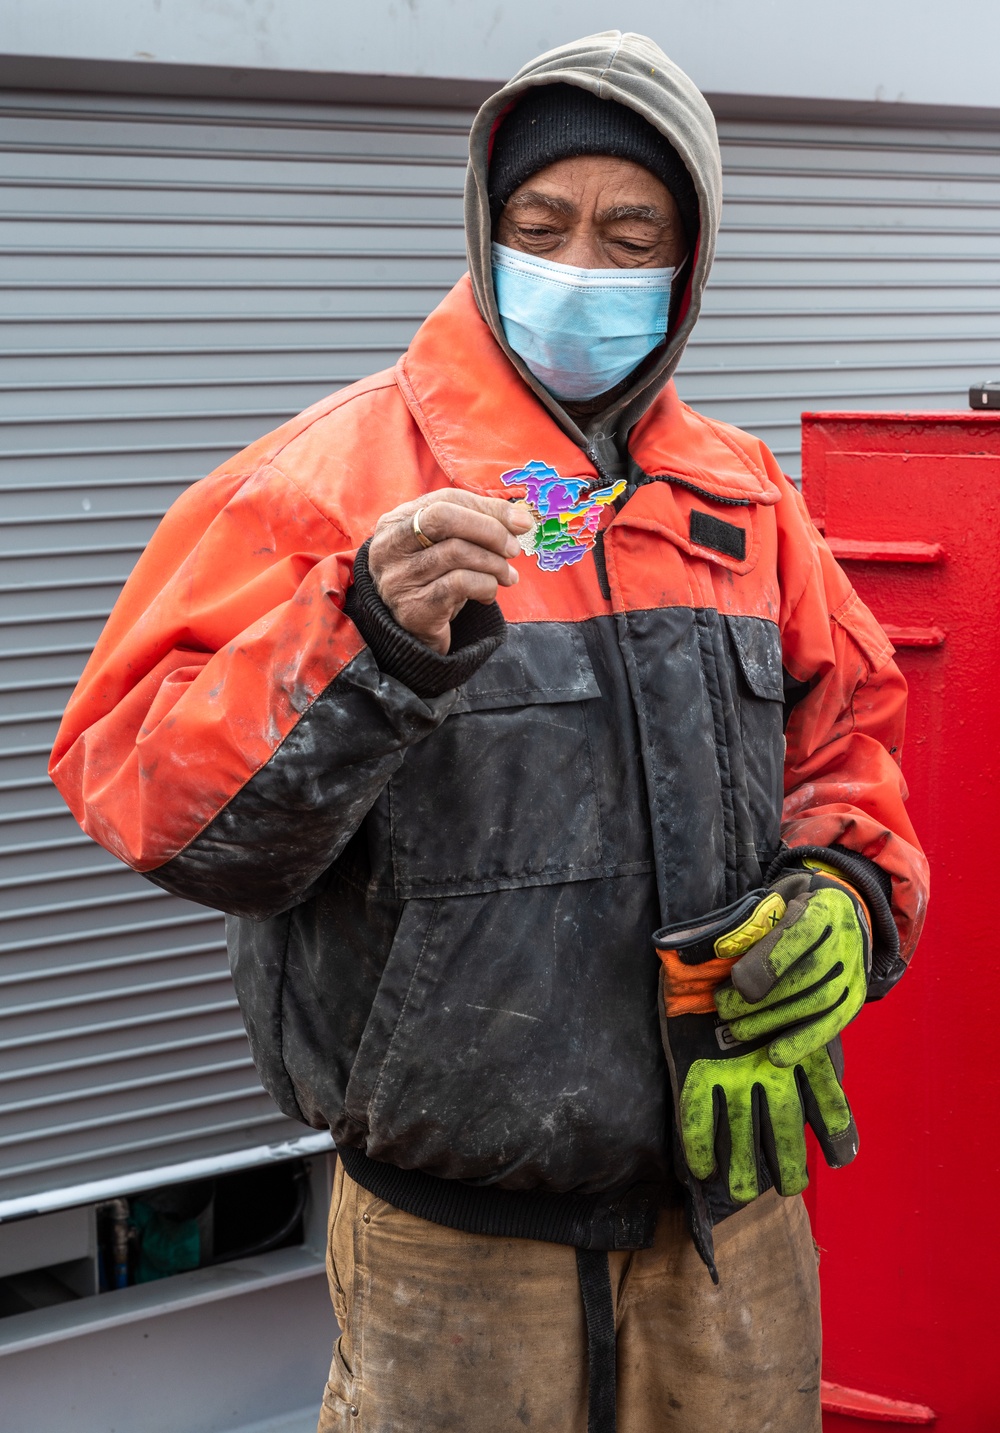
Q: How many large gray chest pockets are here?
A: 2